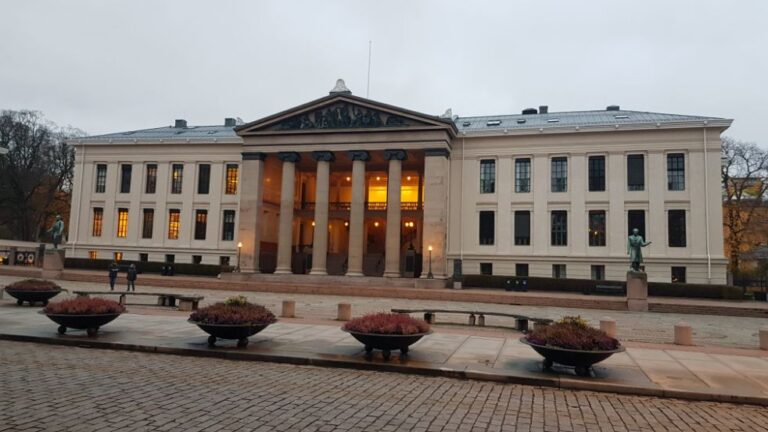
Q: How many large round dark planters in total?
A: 5